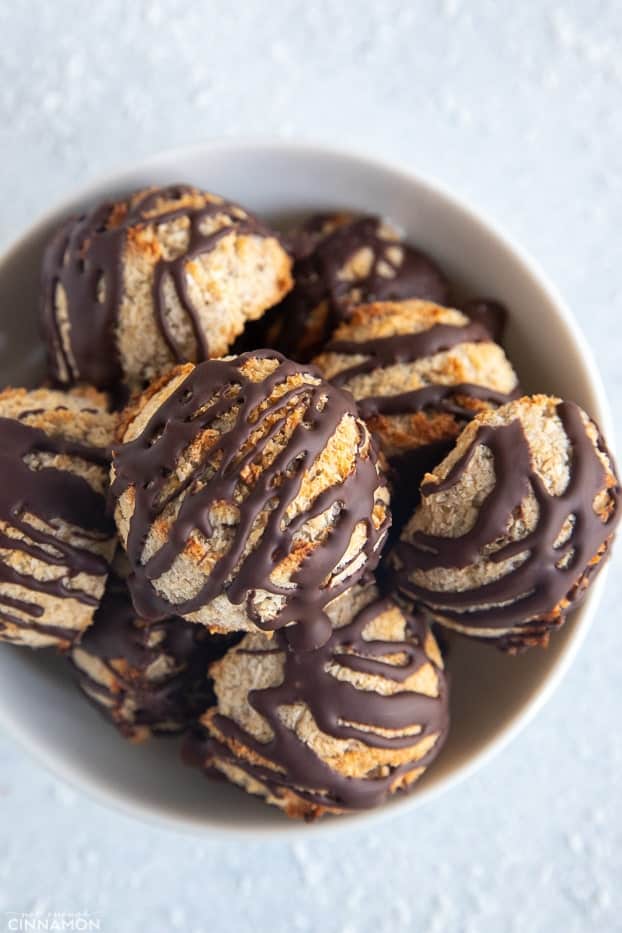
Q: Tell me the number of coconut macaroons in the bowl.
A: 8